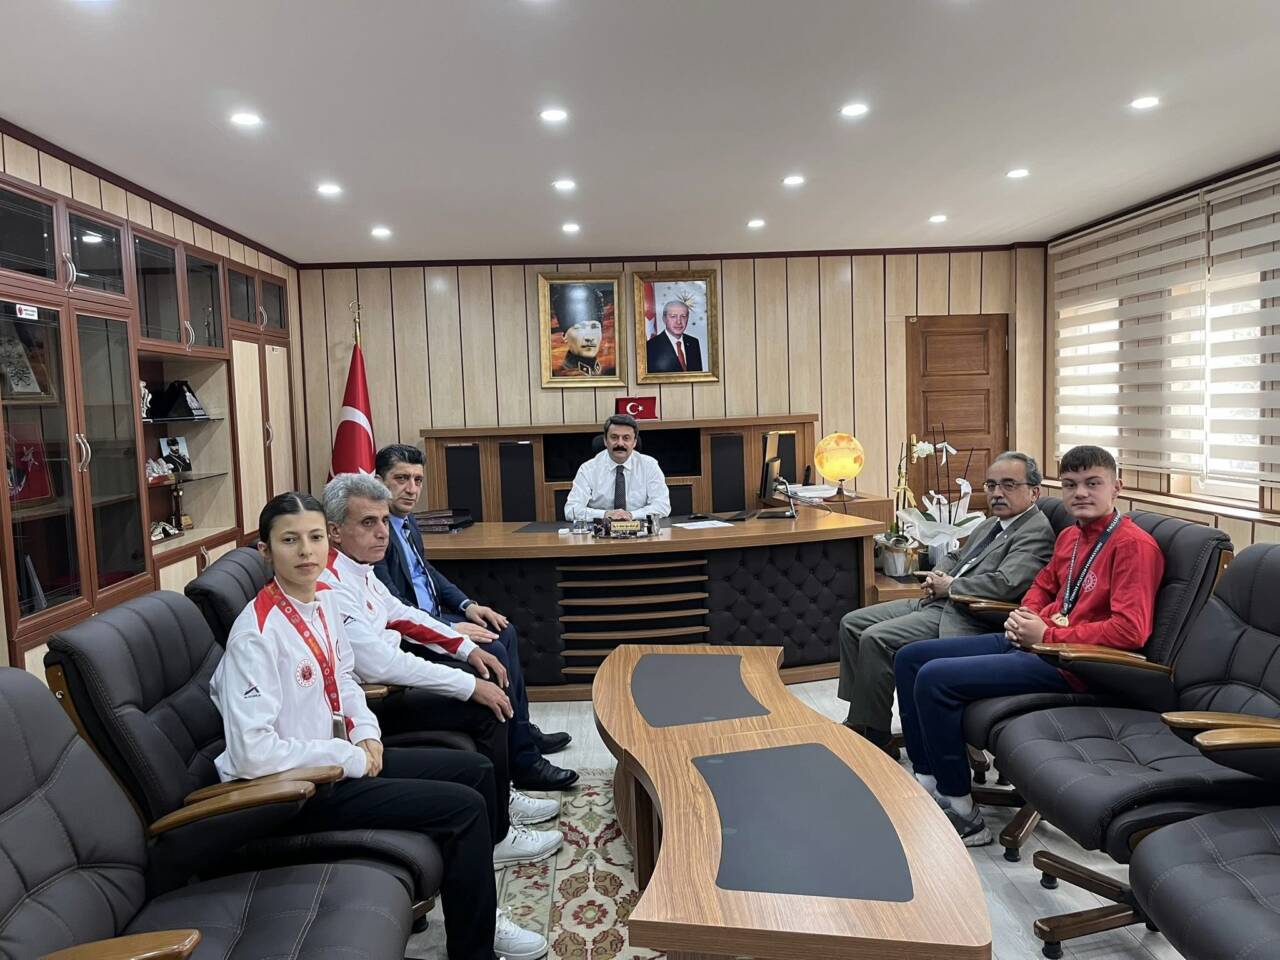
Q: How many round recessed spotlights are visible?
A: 12